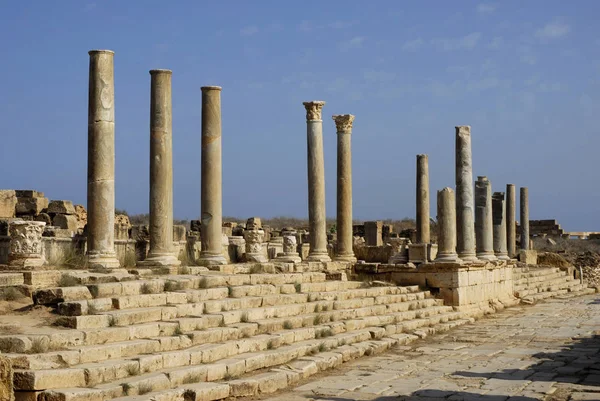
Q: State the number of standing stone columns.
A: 12